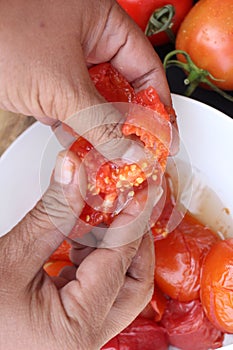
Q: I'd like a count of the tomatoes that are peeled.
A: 1